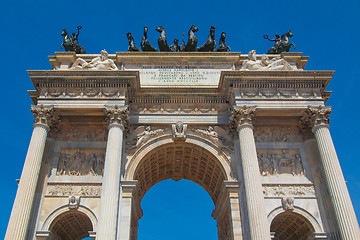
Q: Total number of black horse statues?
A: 8